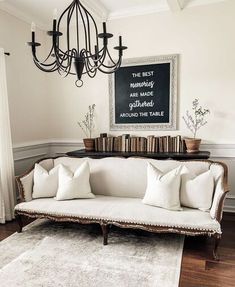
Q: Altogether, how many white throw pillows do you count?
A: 4